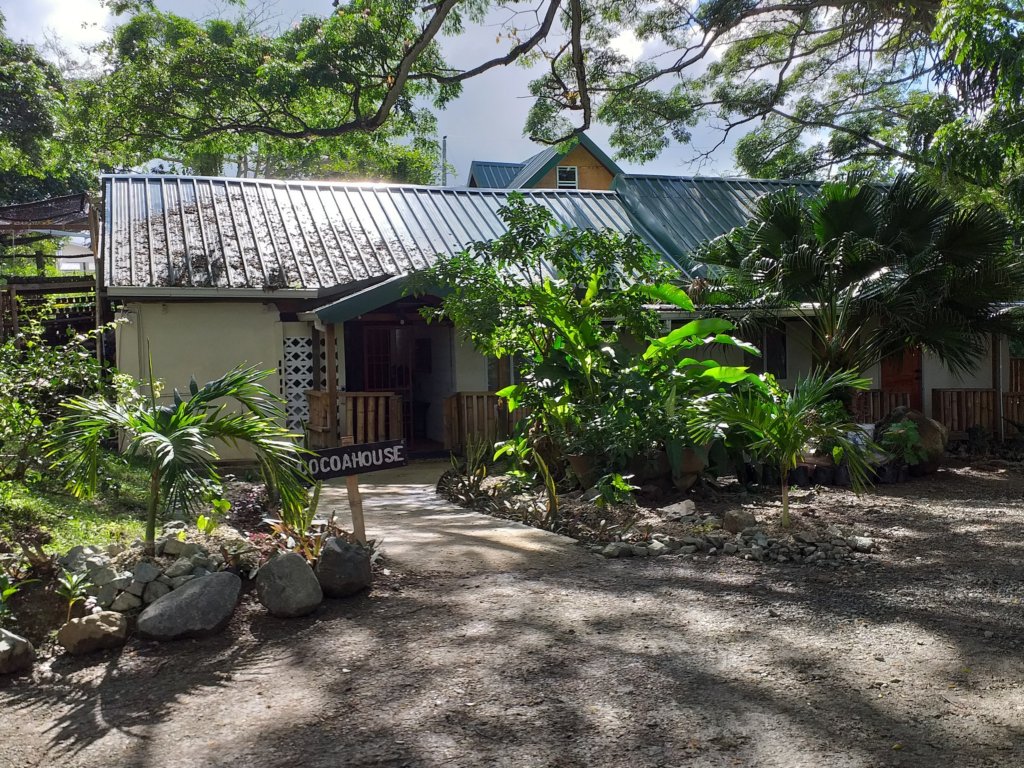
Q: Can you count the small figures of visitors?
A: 0